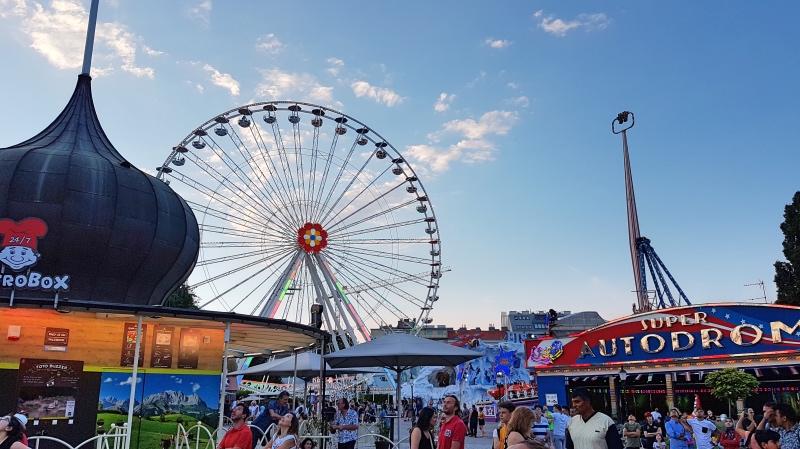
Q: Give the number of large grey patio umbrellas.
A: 2